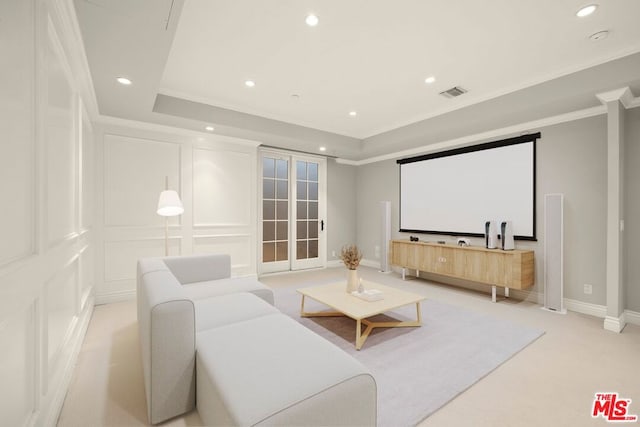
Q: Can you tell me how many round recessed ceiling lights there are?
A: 8